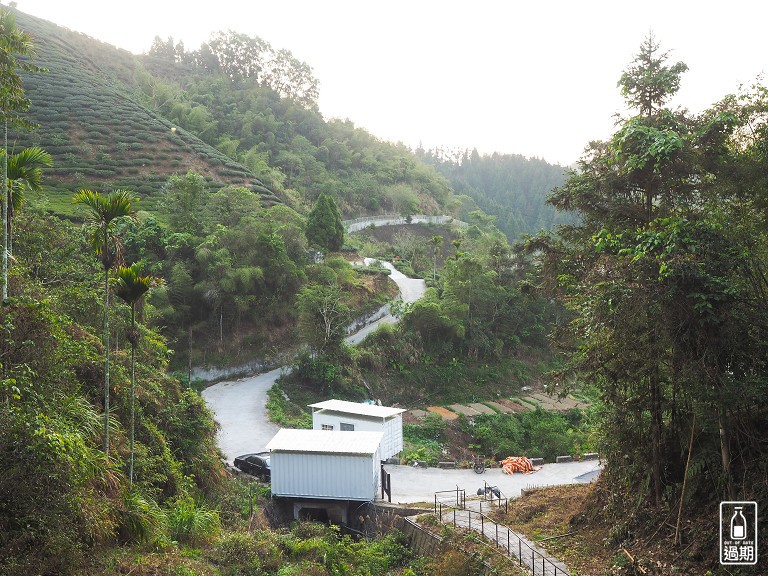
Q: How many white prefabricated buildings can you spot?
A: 2